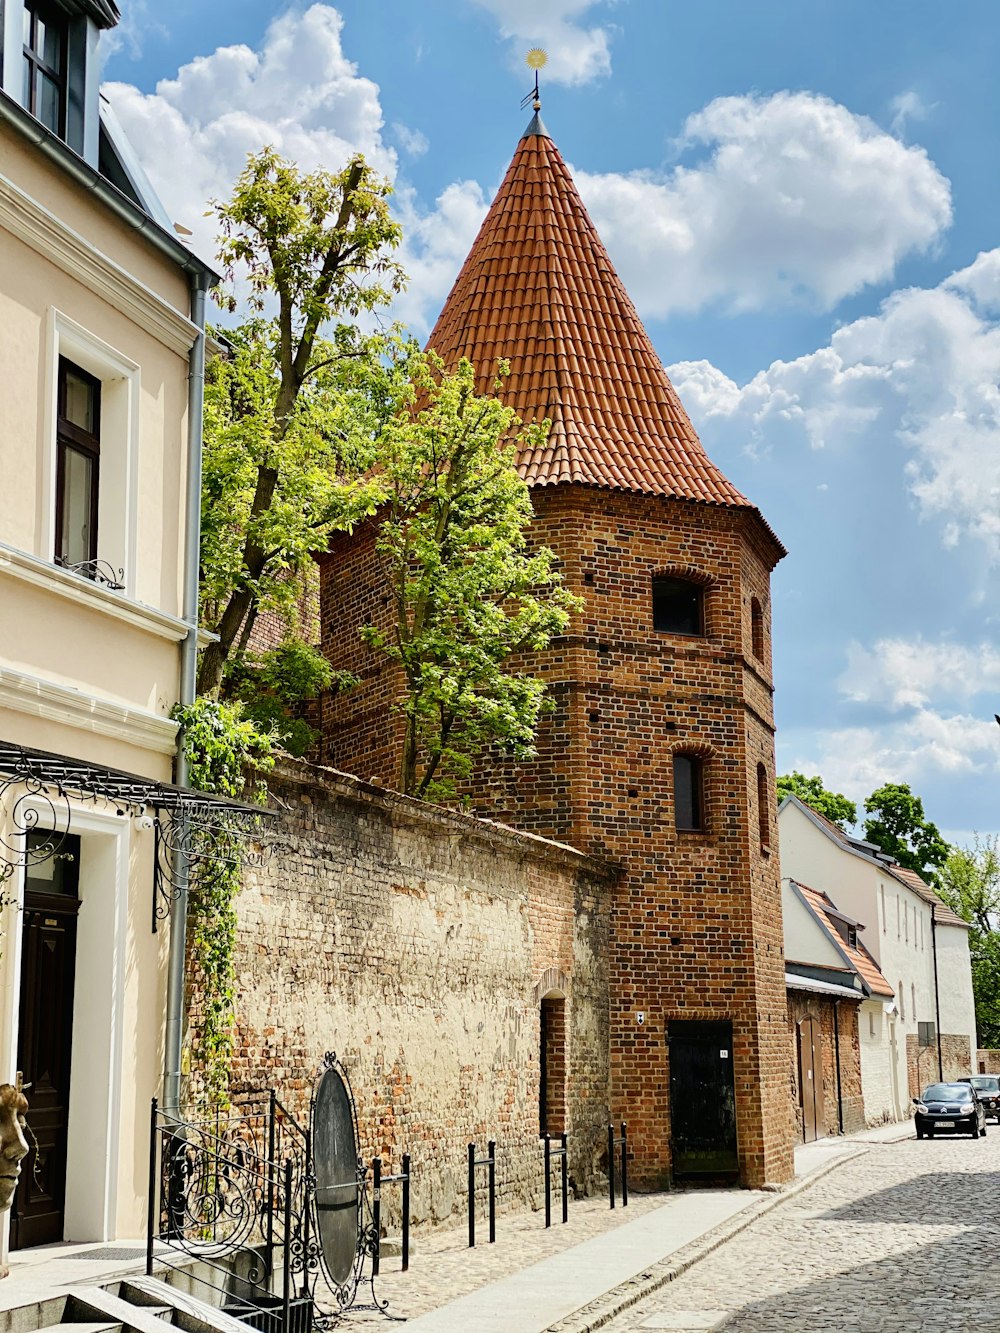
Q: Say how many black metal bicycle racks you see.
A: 4